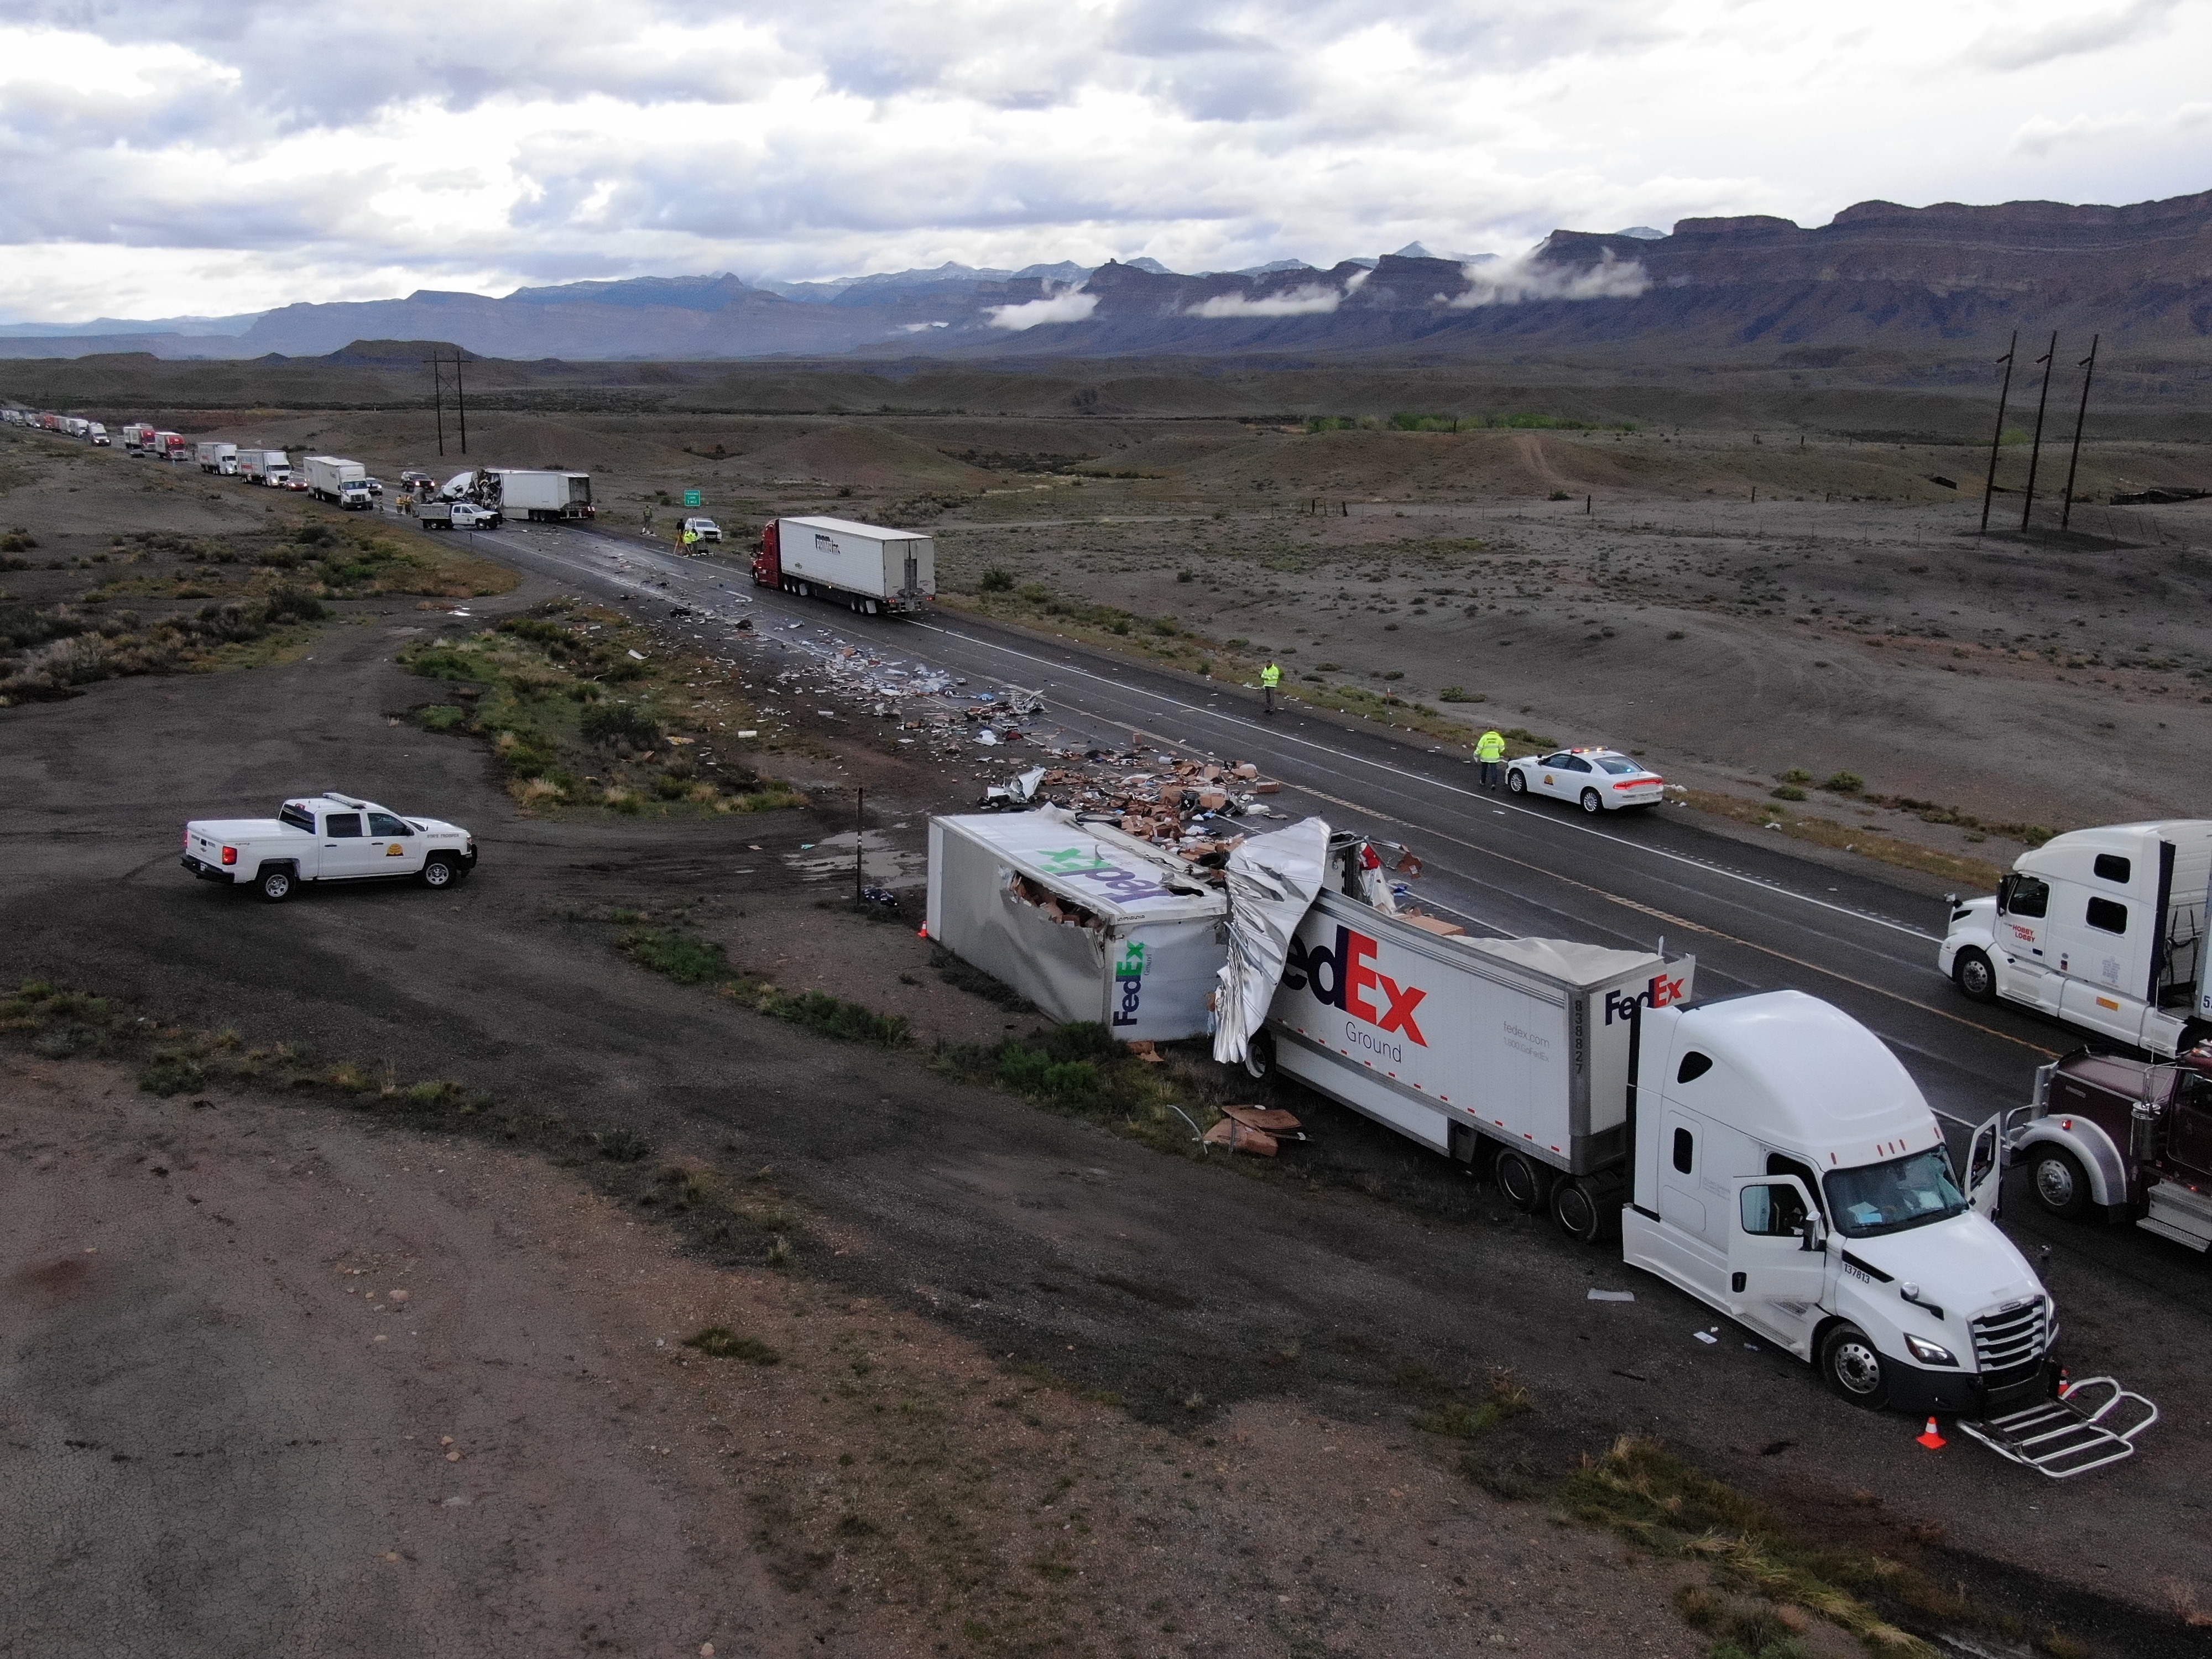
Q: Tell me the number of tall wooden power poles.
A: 5